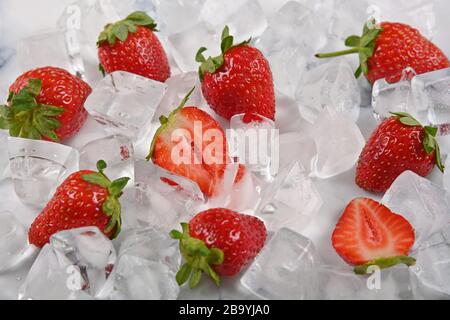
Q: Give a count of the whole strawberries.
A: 7